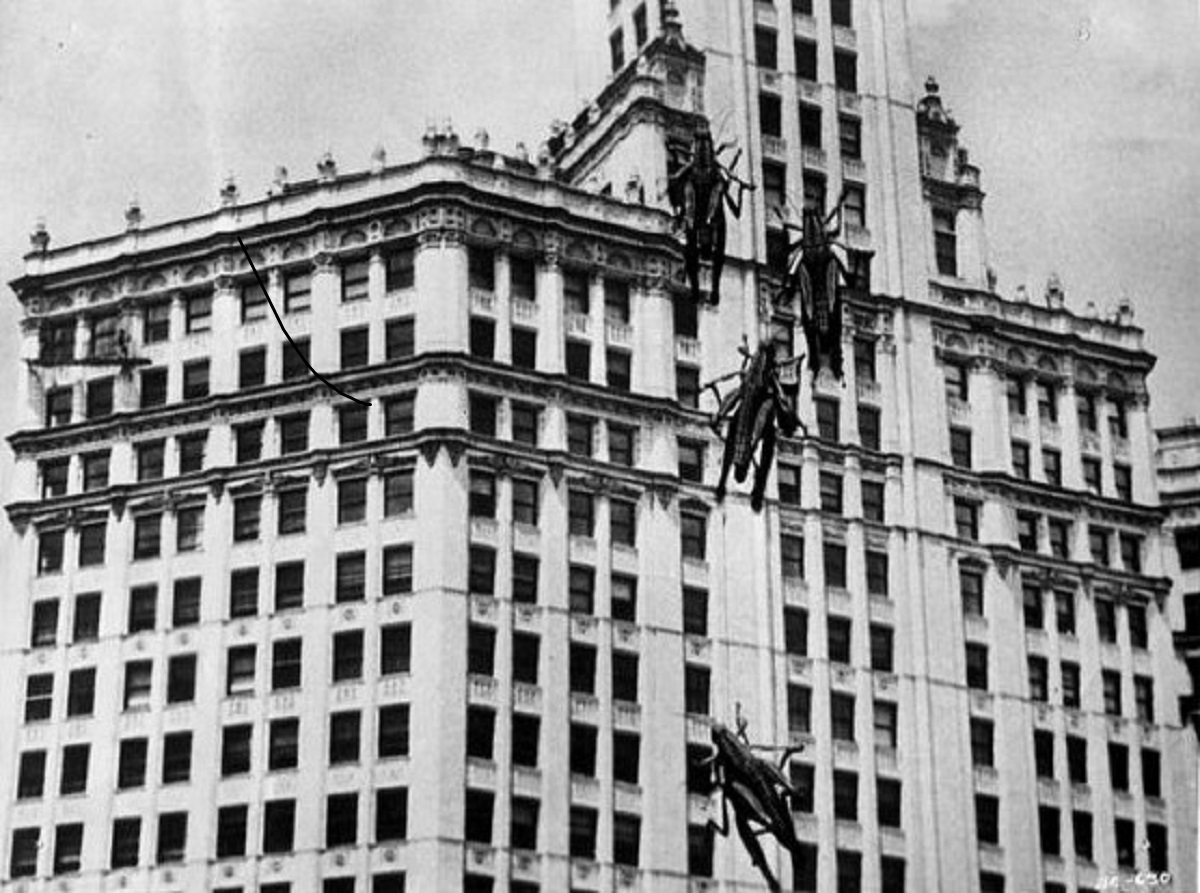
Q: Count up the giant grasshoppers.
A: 4